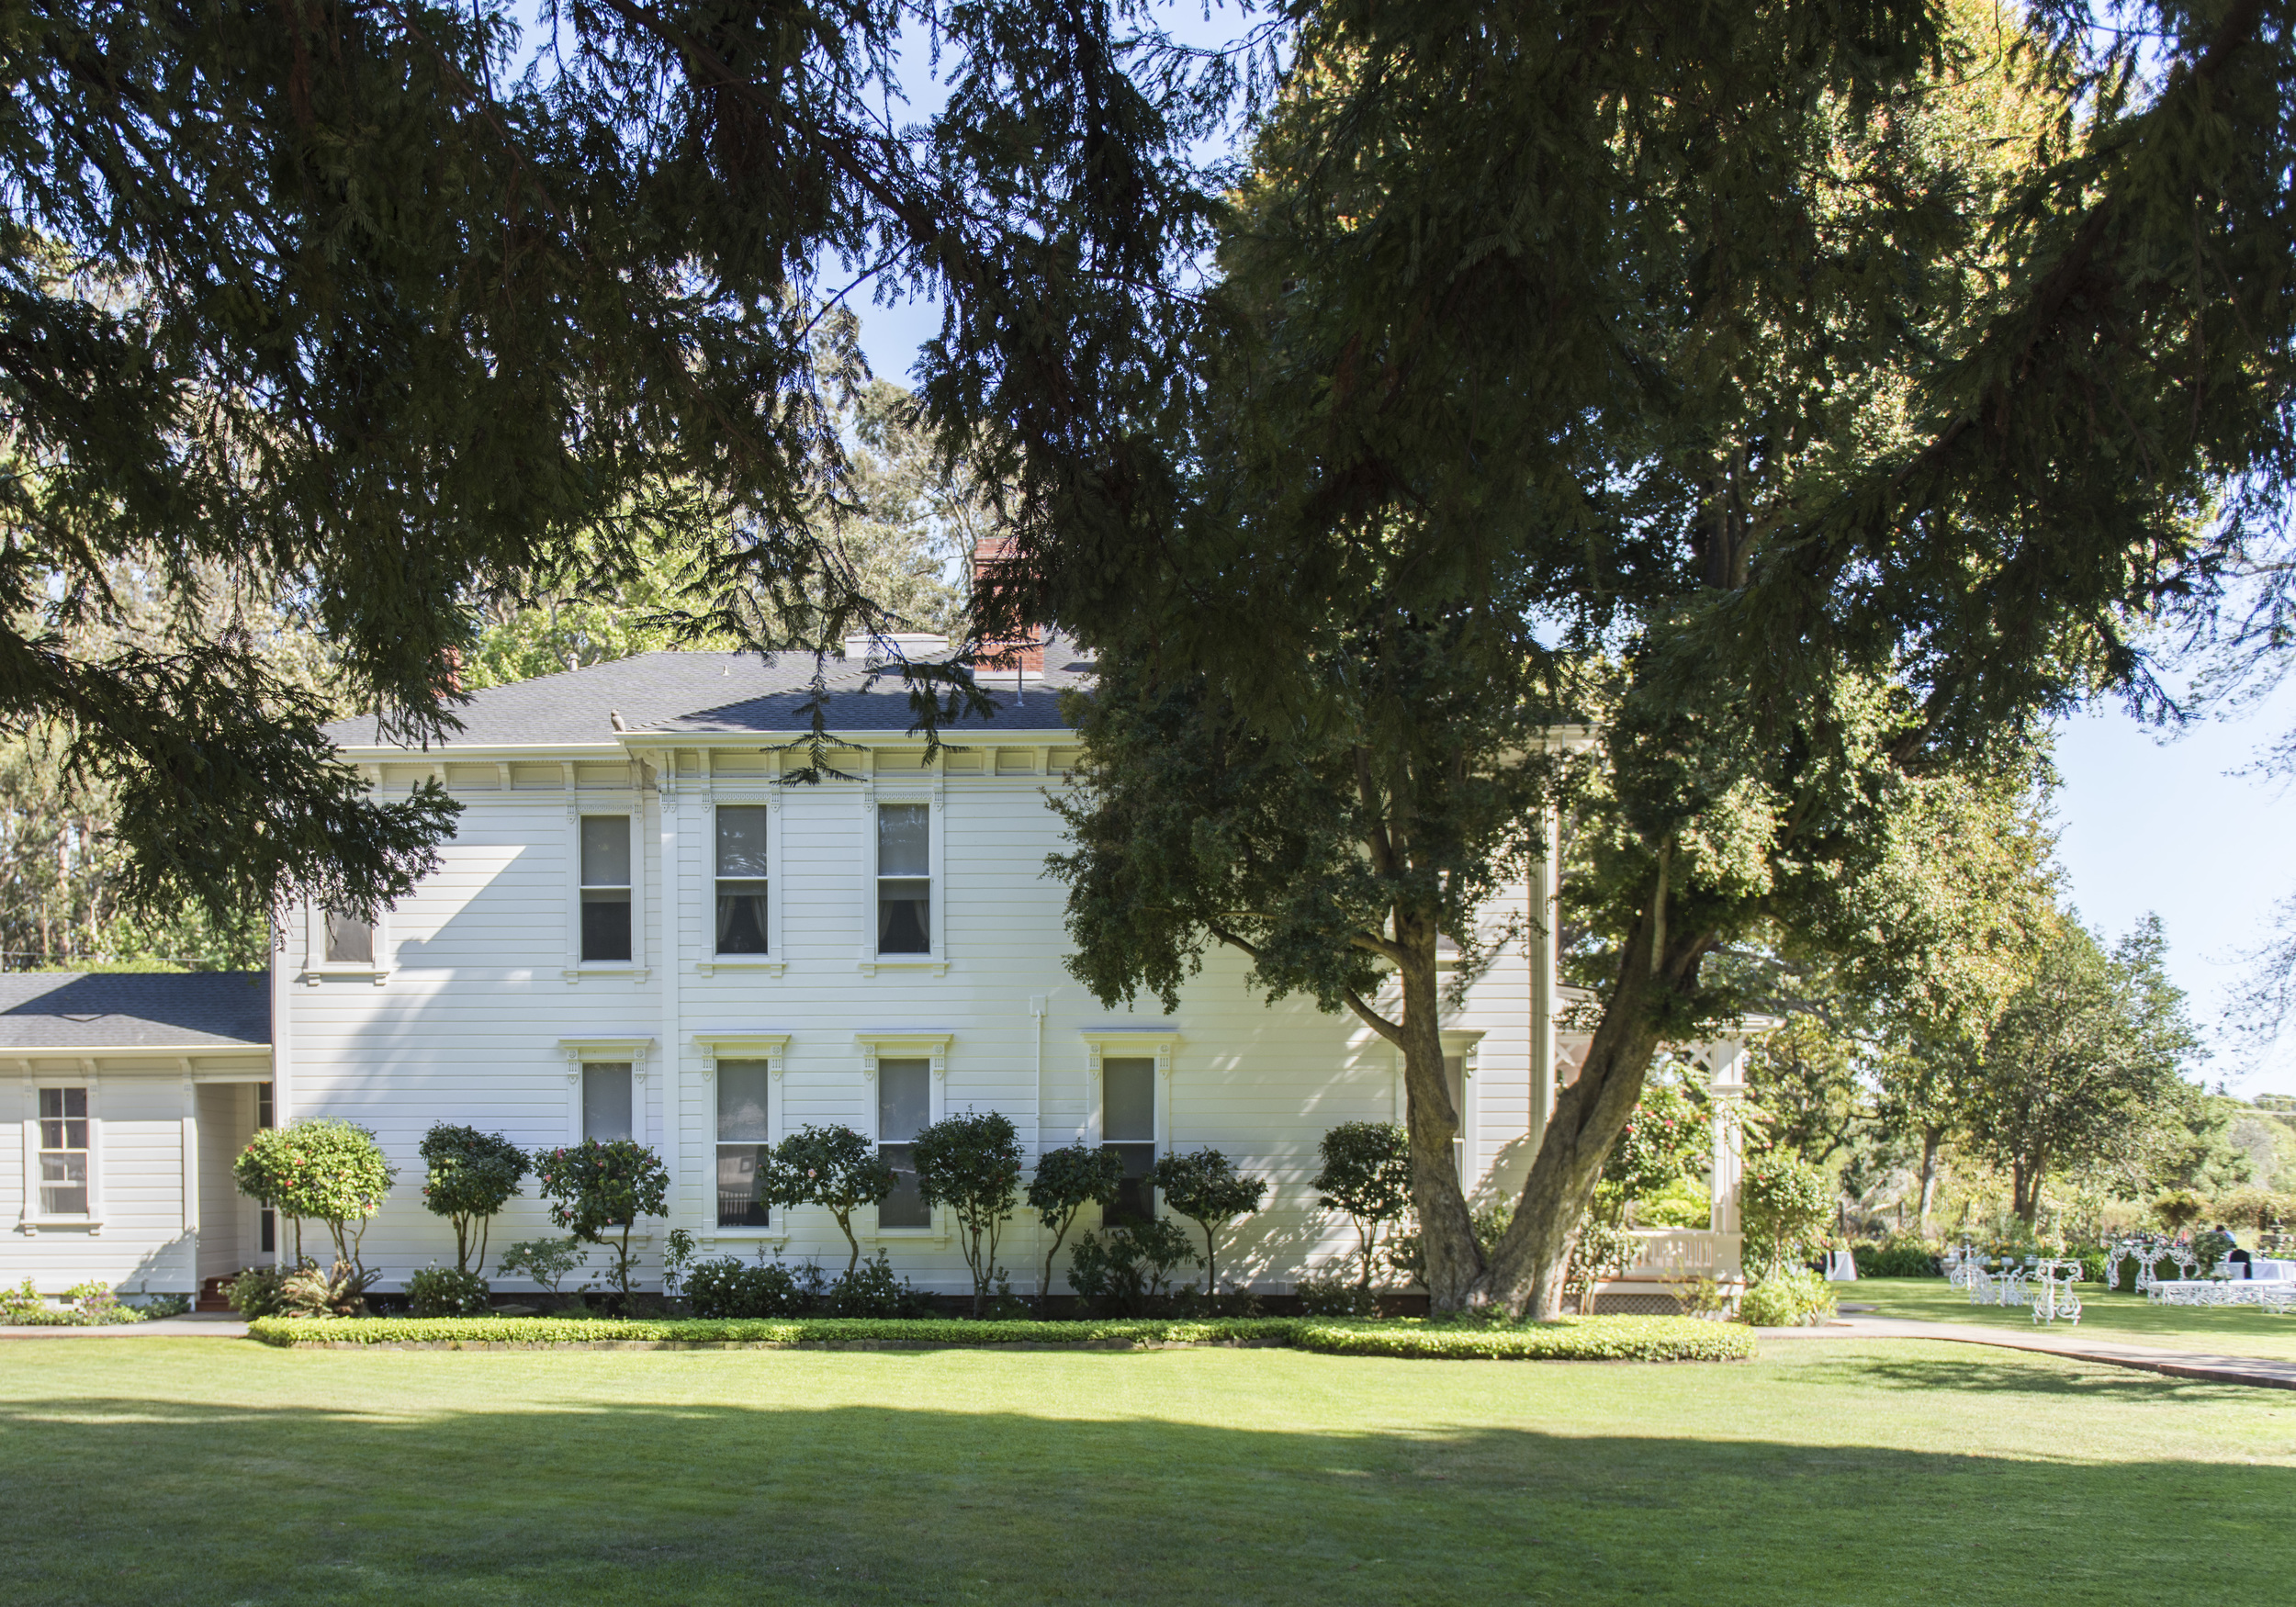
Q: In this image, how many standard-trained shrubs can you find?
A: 8